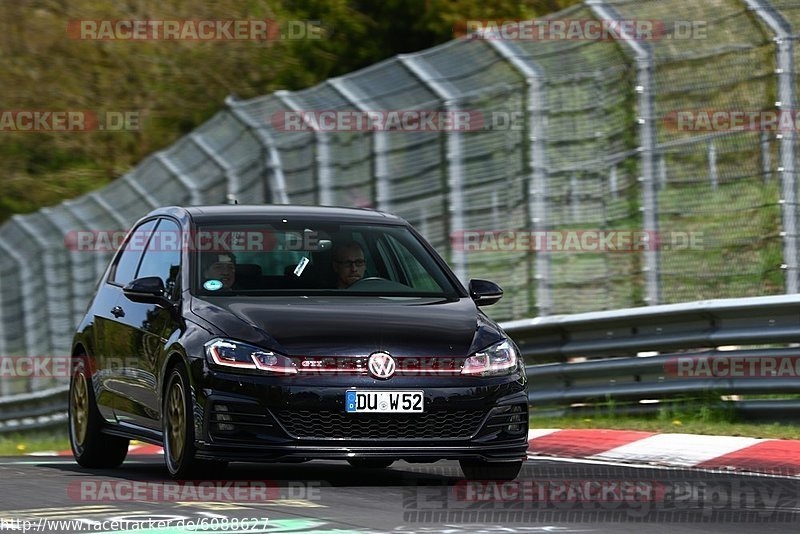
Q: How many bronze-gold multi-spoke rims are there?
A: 2